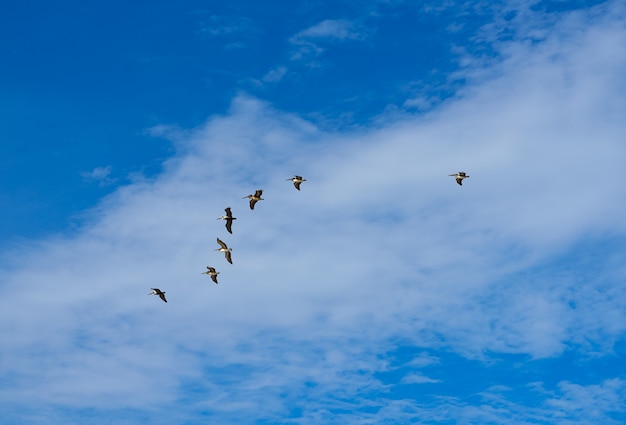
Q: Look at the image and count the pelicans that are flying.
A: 7